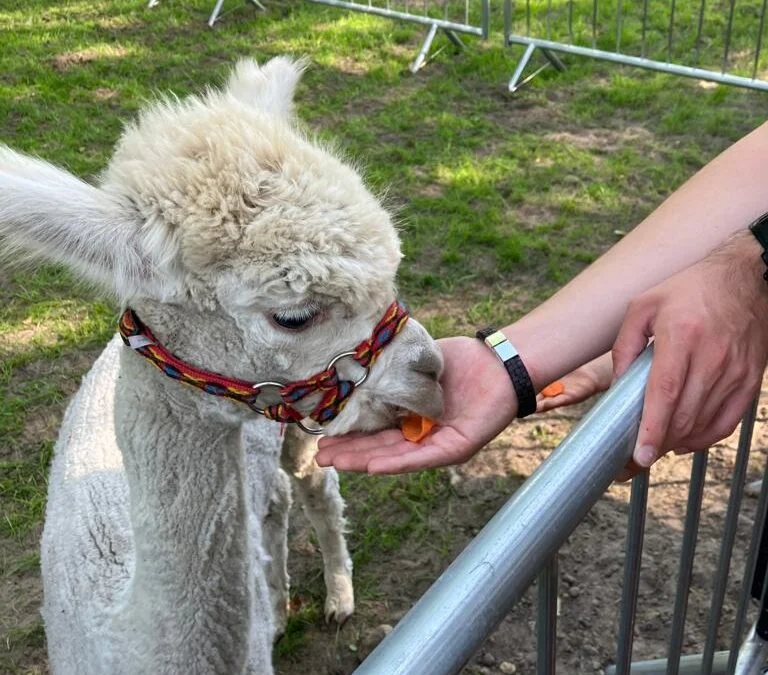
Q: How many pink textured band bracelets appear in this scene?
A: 0